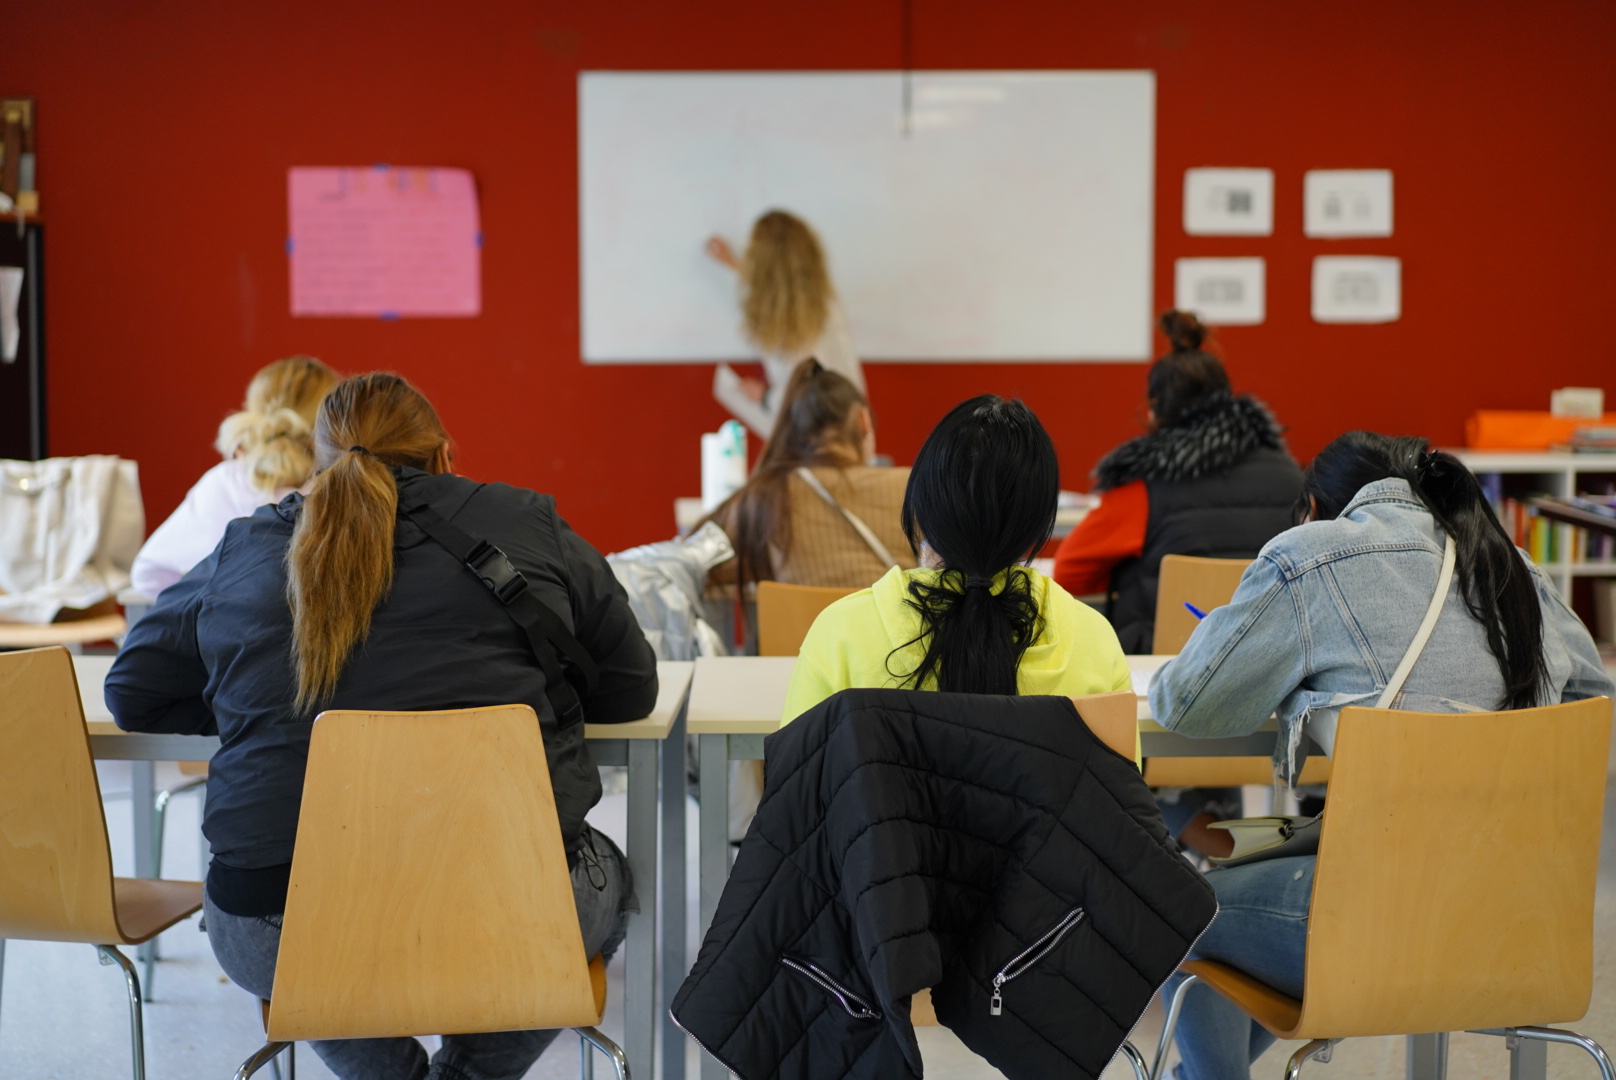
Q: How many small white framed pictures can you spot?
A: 4